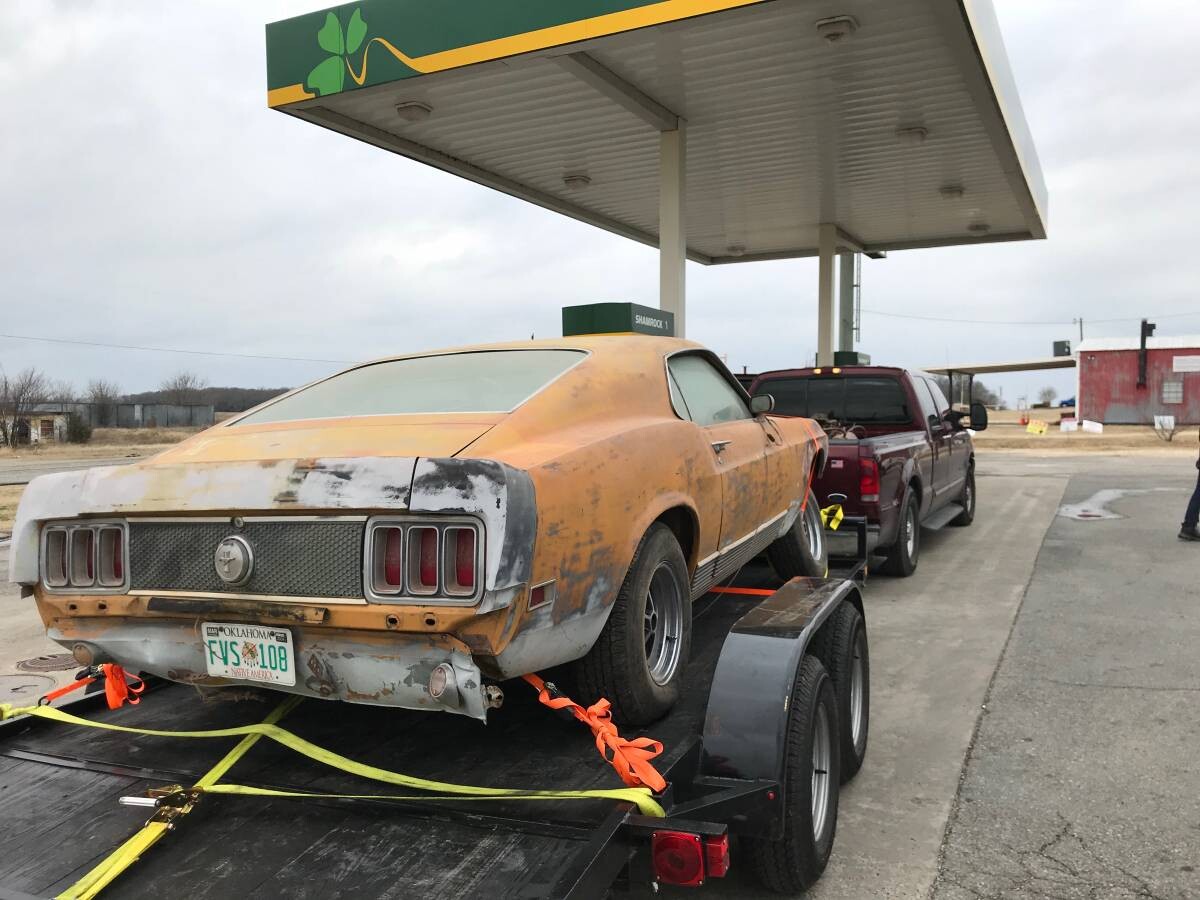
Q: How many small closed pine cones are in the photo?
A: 0